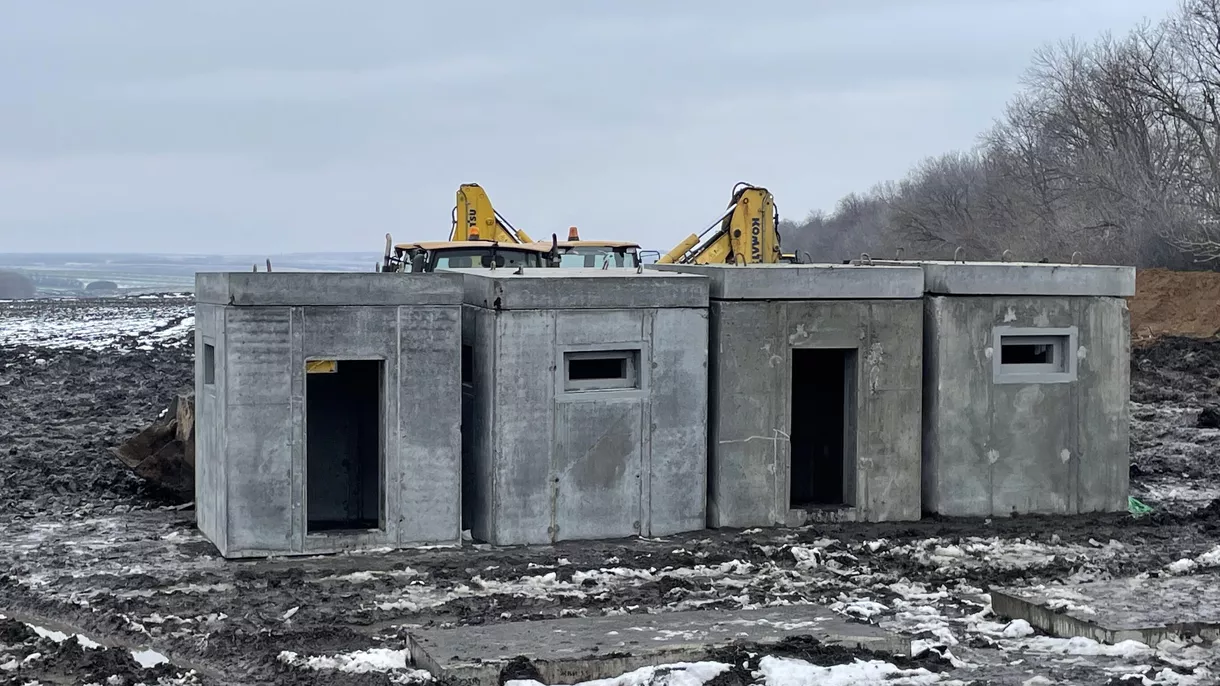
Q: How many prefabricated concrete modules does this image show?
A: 4